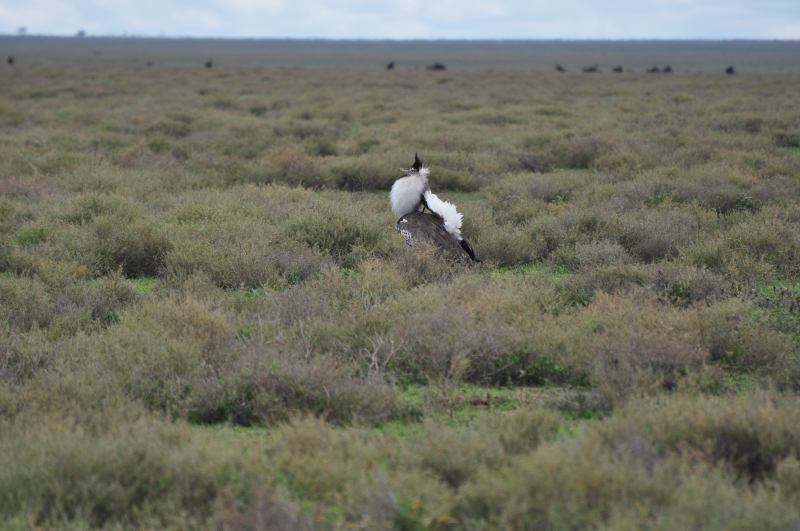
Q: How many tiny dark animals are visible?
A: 10